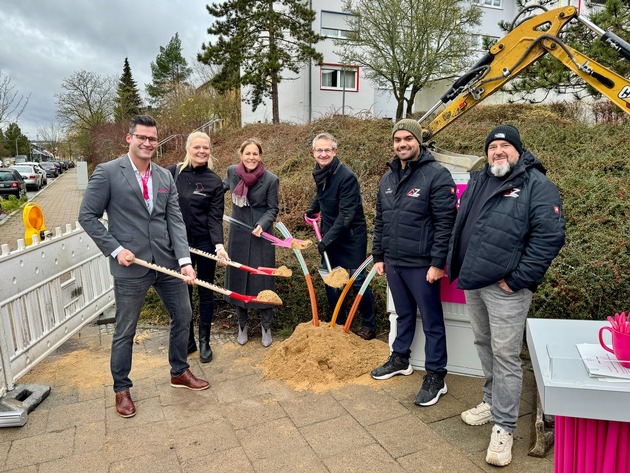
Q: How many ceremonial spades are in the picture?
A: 4